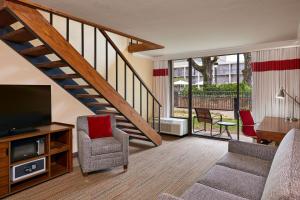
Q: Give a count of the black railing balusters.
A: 12